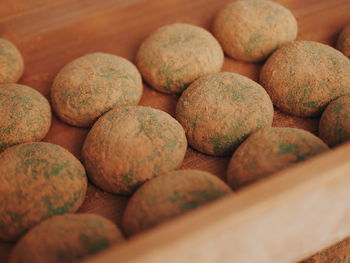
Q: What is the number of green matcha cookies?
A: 14